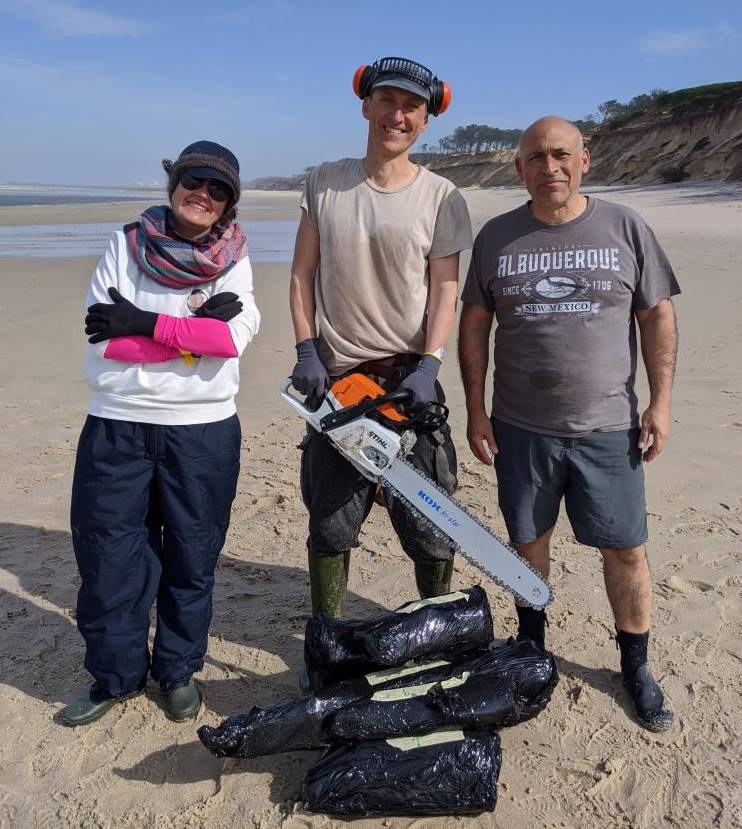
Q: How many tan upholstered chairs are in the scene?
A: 0